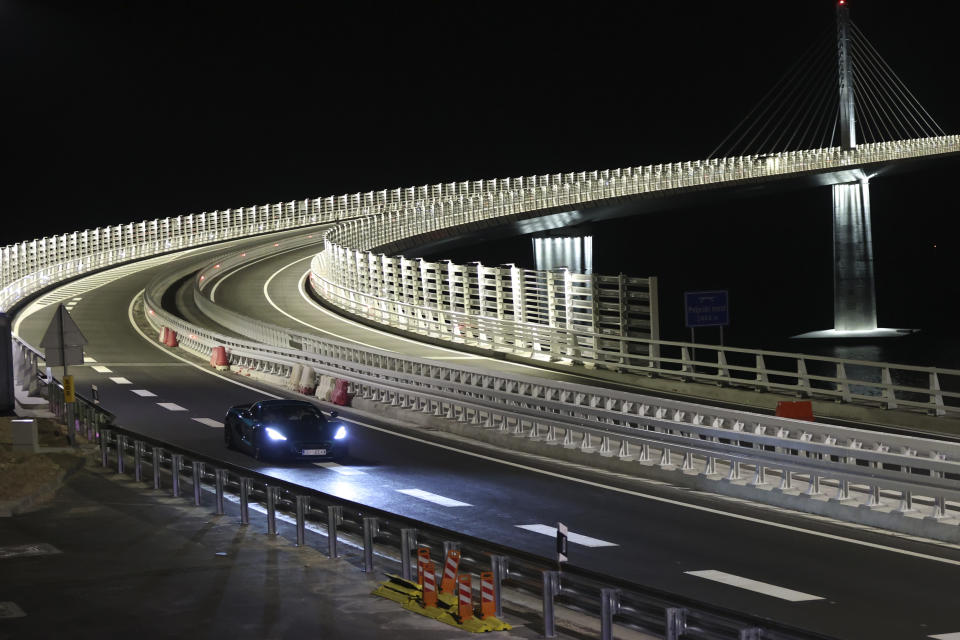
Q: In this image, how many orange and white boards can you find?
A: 5